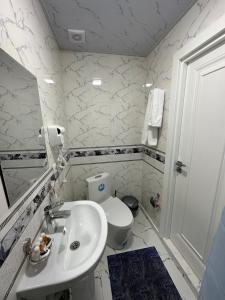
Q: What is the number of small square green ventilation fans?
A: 0